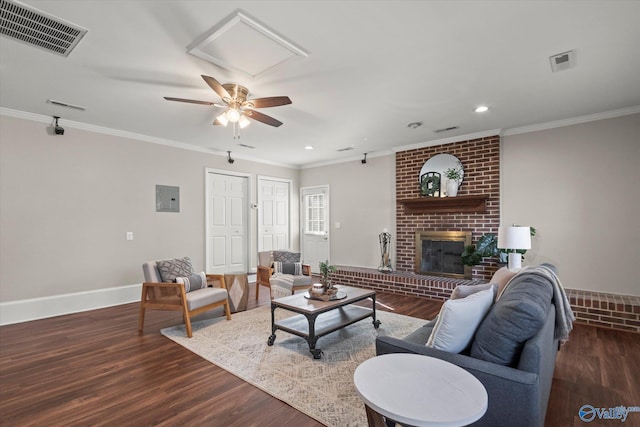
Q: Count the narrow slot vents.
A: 4